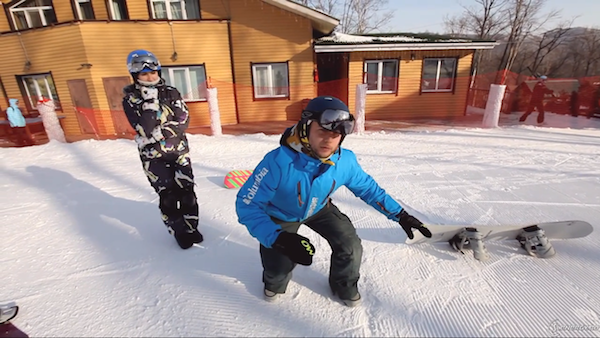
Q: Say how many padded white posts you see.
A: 4